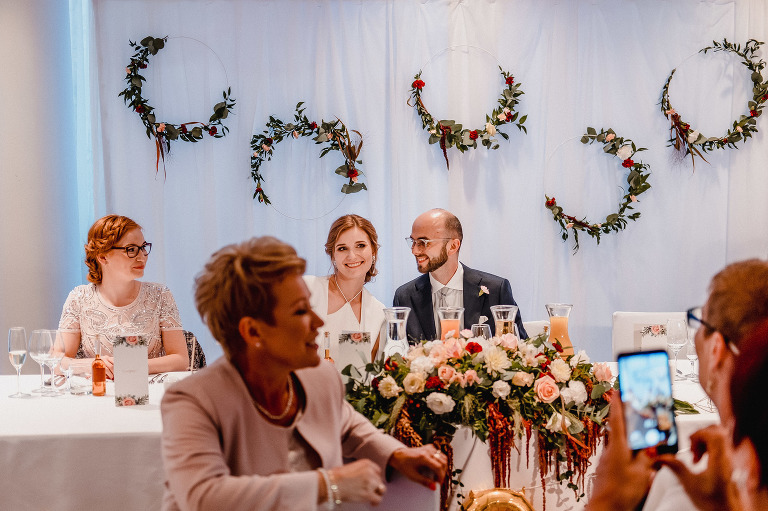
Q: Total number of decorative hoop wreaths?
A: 5